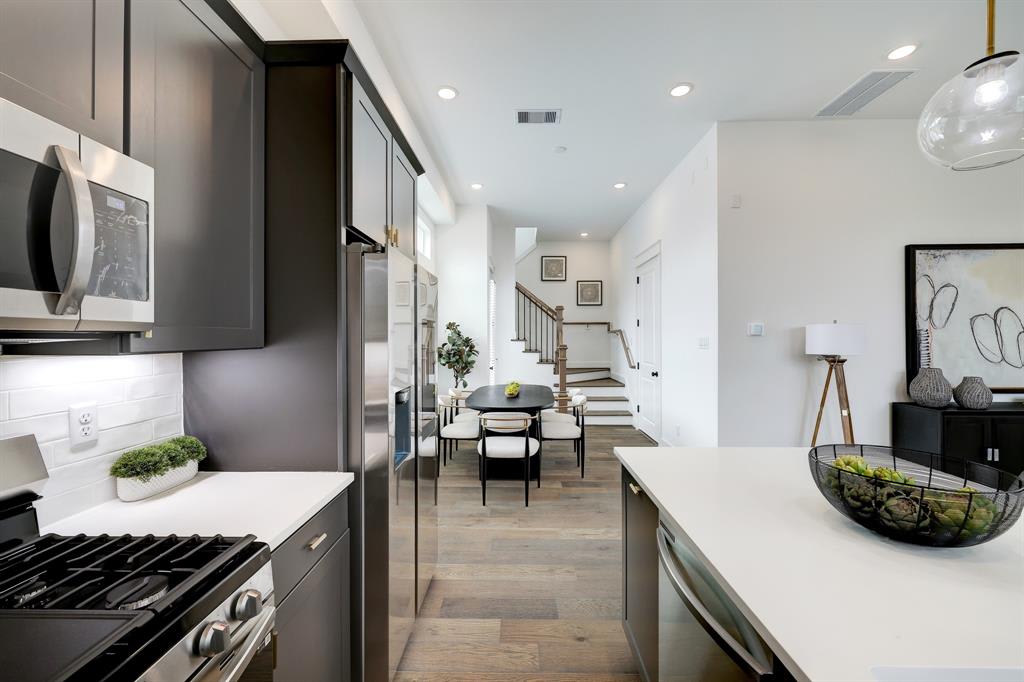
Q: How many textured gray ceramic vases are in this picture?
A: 2